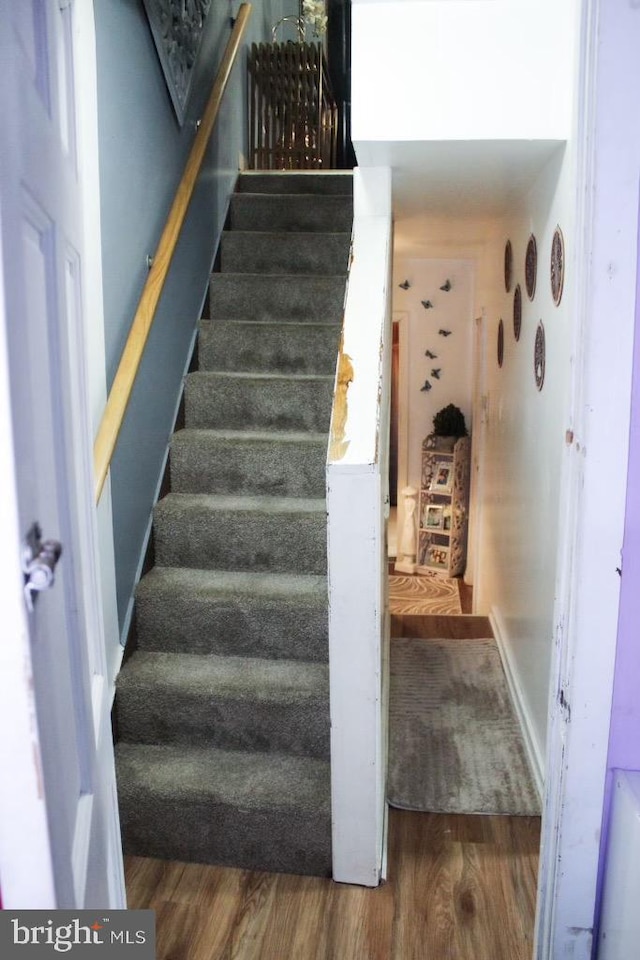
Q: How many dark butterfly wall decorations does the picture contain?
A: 7